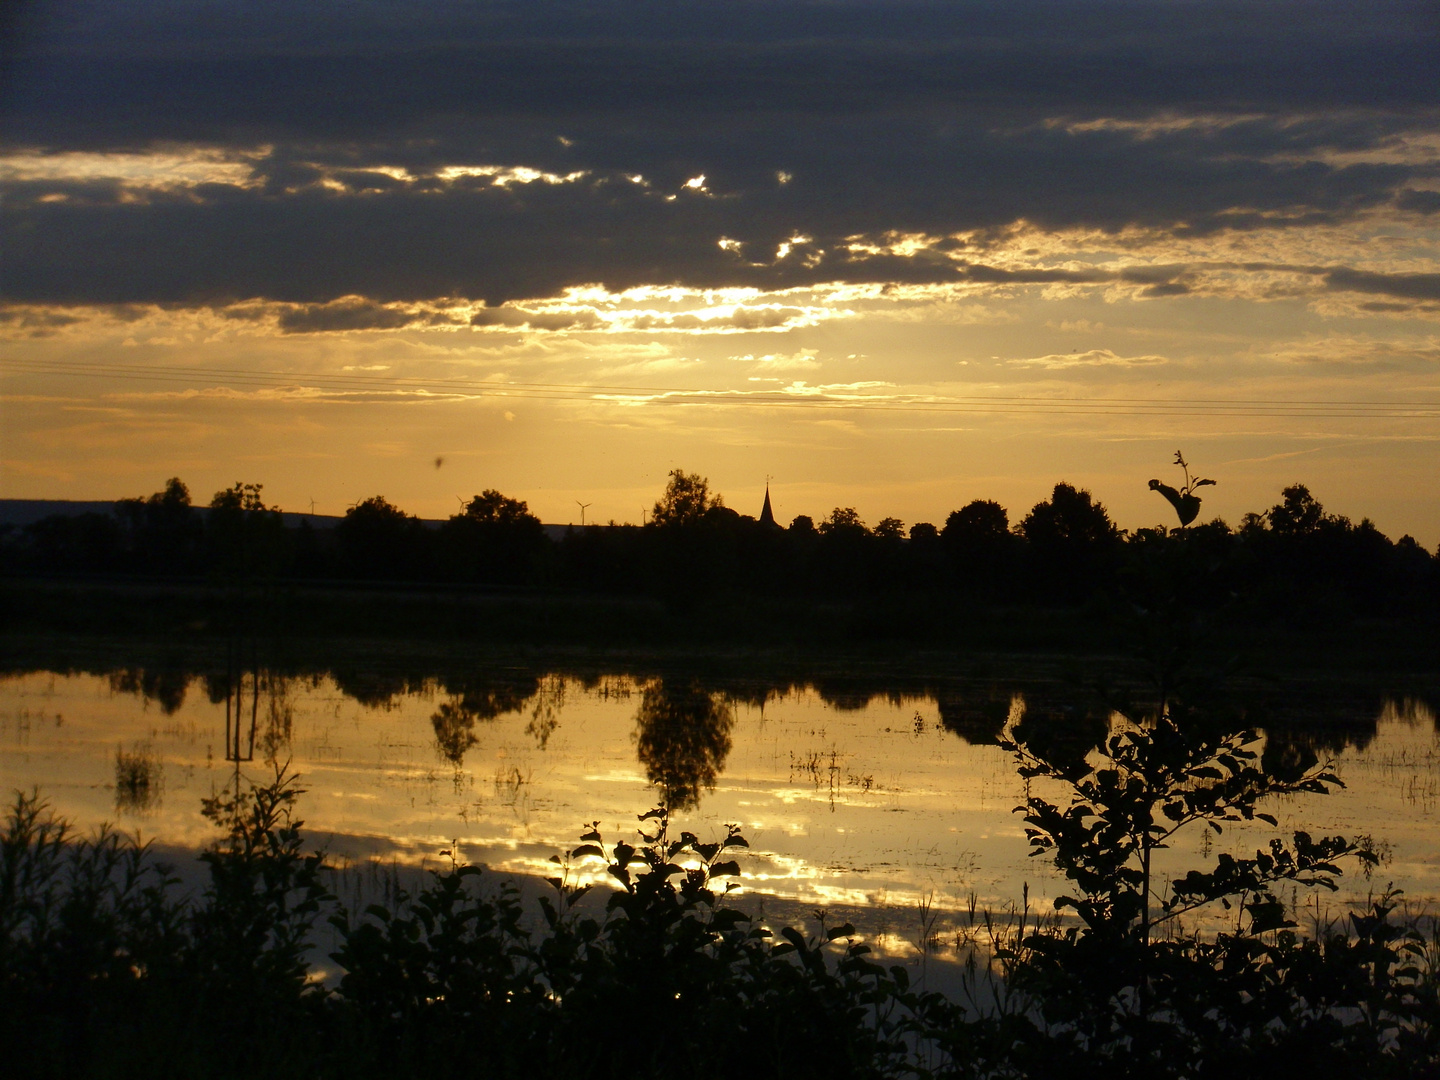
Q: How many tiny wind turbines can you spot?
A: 5